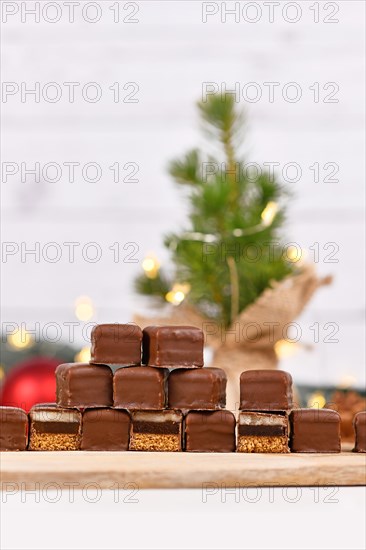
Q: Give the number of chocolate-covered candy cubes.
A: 14